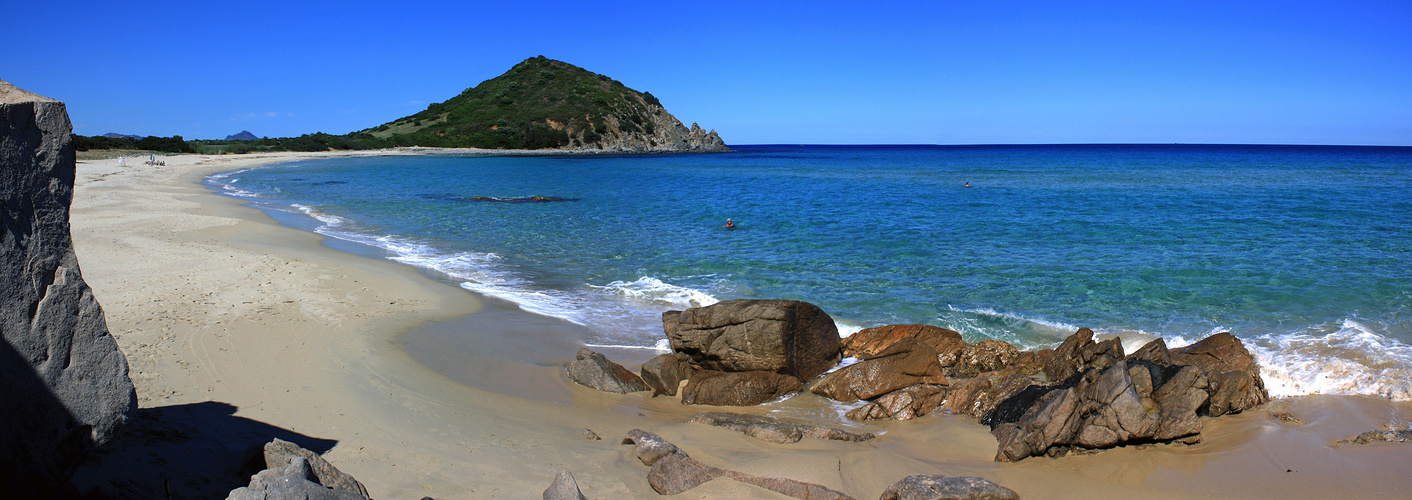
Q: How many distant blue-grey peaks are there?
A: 2